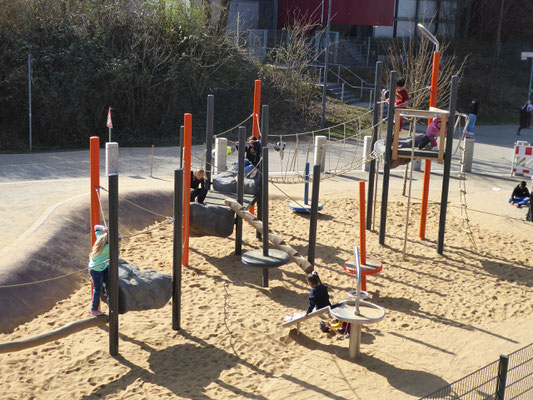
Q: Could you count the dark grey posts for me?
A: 11